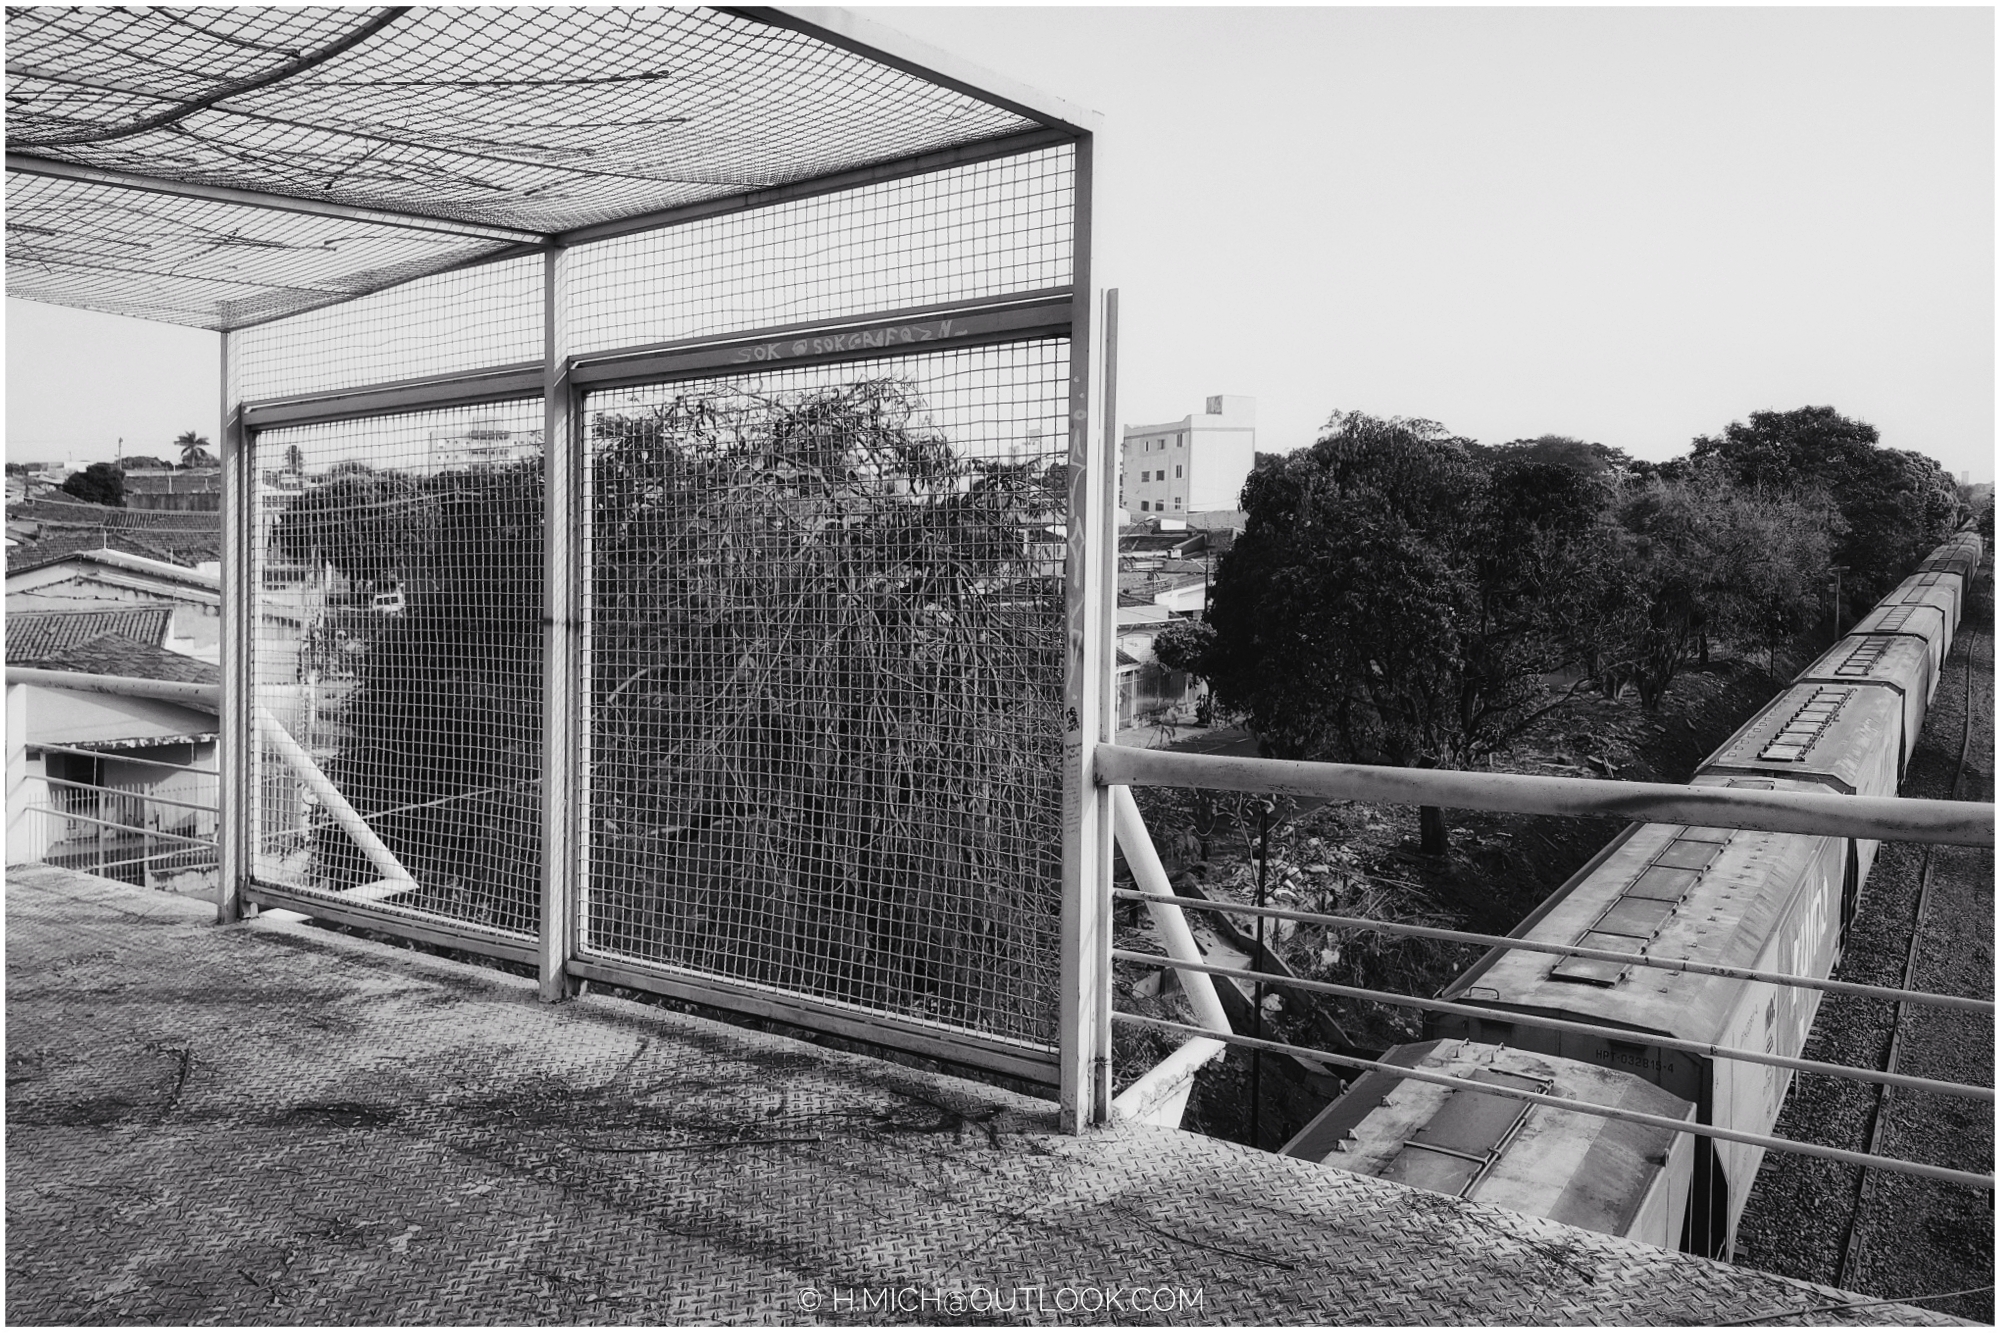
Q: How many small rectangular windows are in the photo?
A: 9